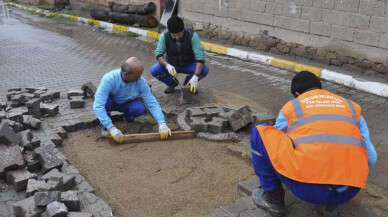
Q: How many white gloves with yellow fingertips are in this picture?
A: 4